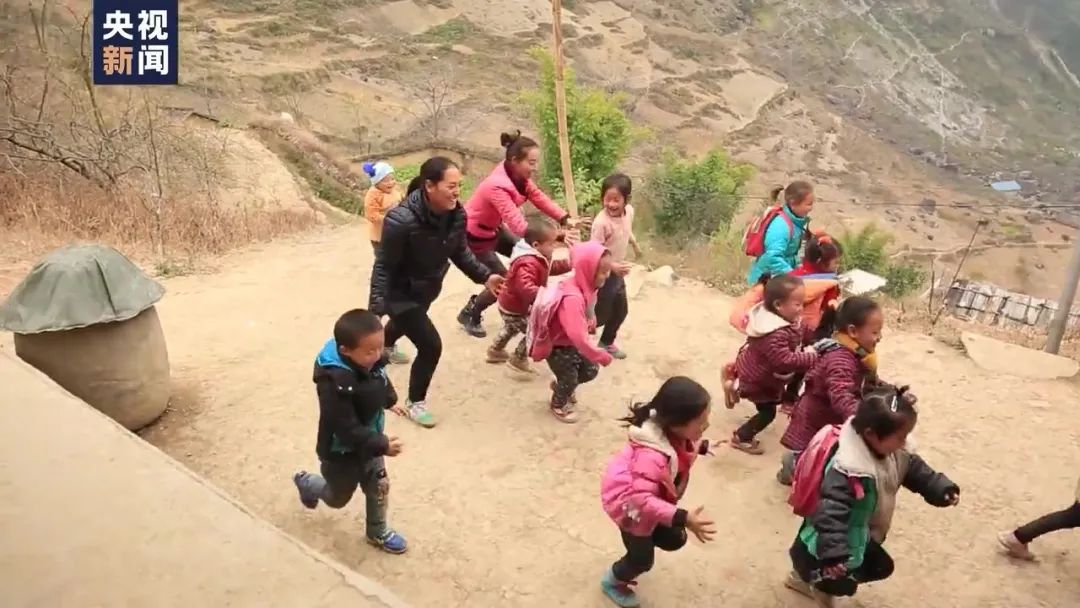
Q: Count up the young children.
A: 11